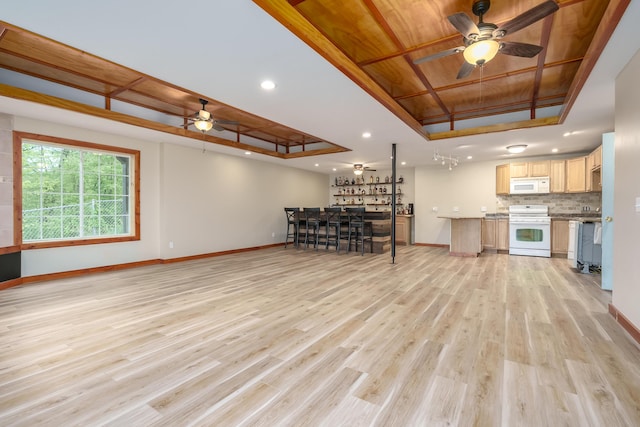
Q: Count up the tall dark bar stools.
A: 4